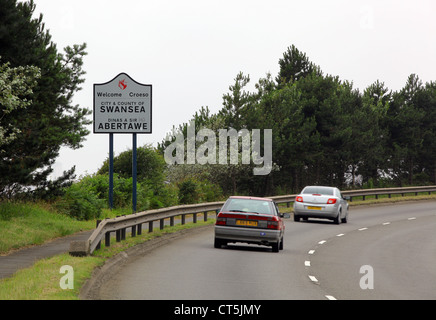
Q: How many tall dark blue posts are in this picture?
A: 2